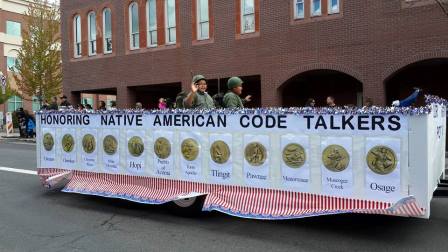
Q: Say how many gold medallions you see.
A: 12